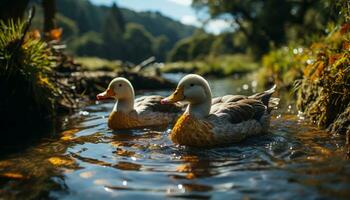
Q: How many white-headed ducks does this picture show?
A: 2